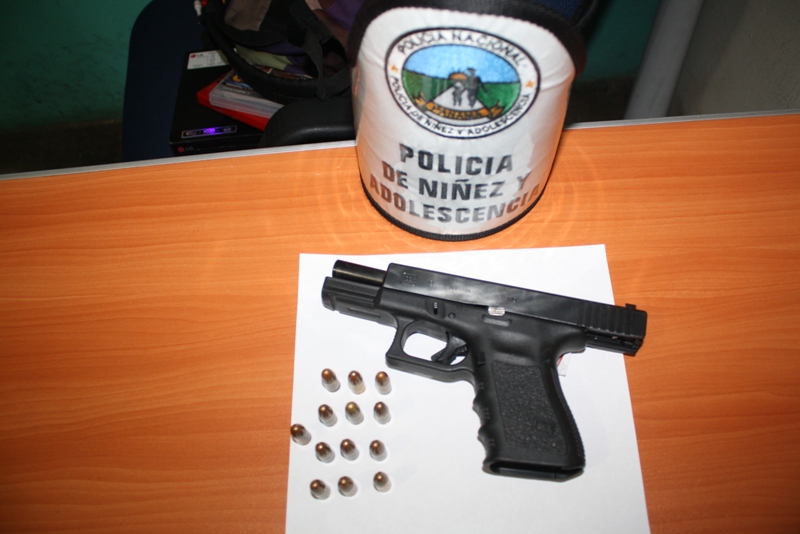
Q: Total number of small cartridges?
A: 13